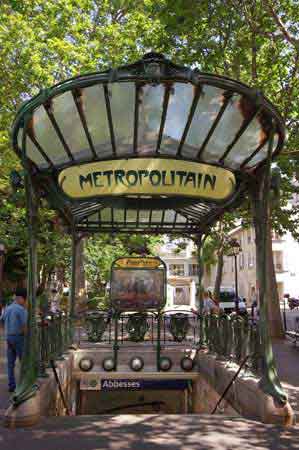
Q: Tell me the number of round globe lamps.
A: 5